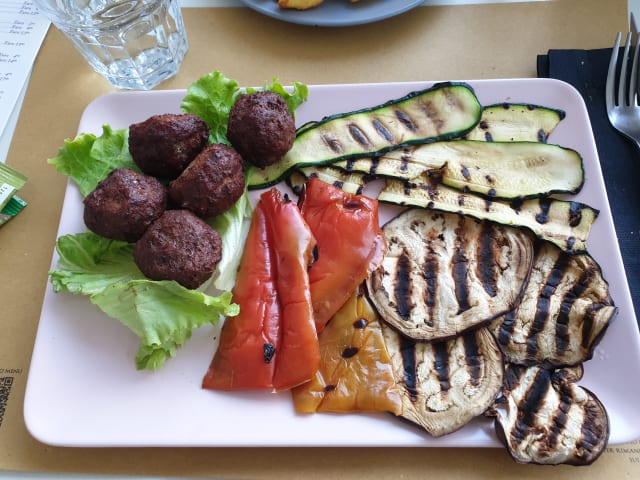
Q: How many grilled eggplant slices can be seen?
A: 4